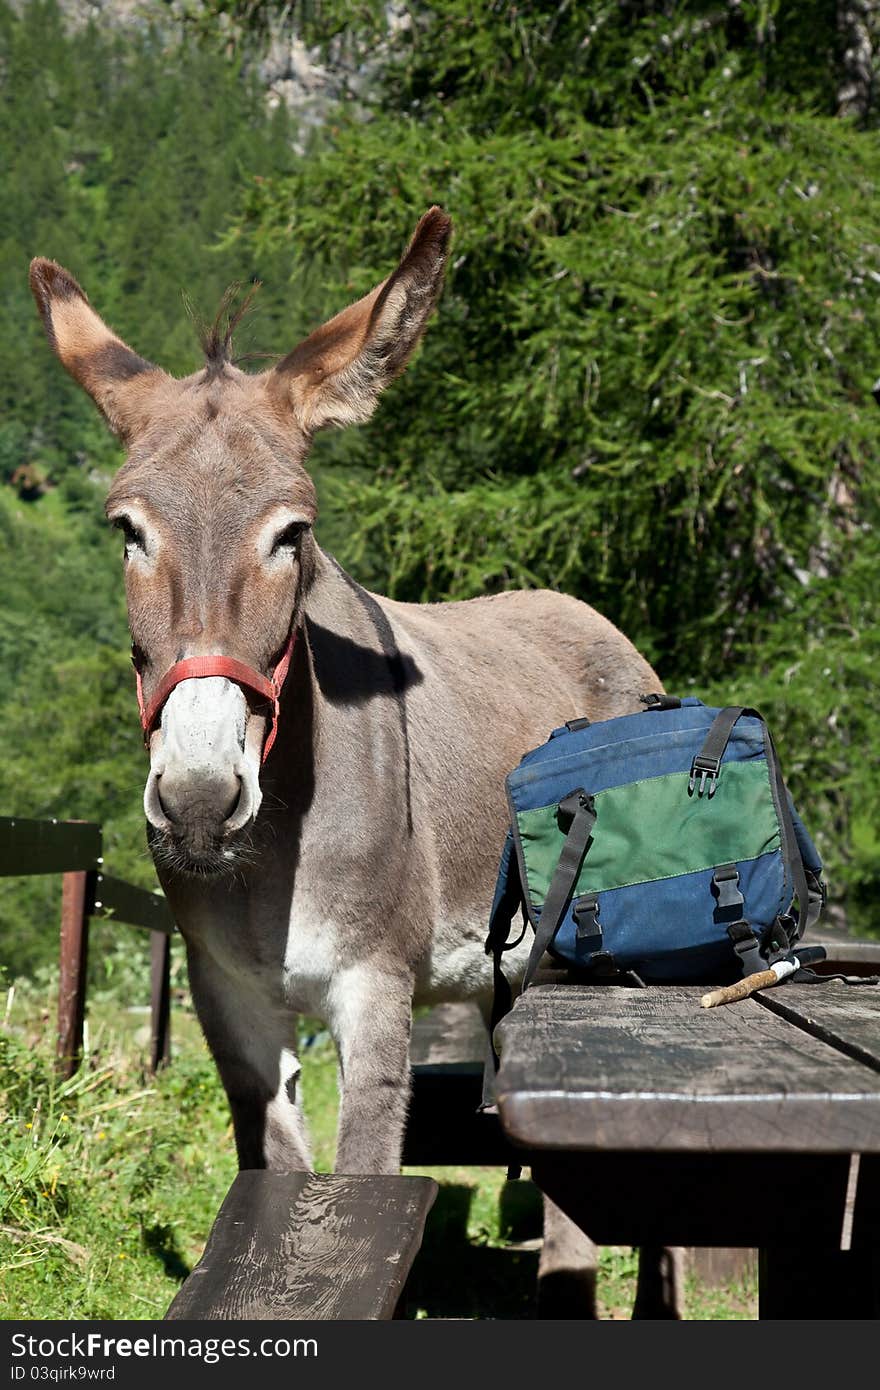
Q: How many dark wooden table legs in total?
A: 1